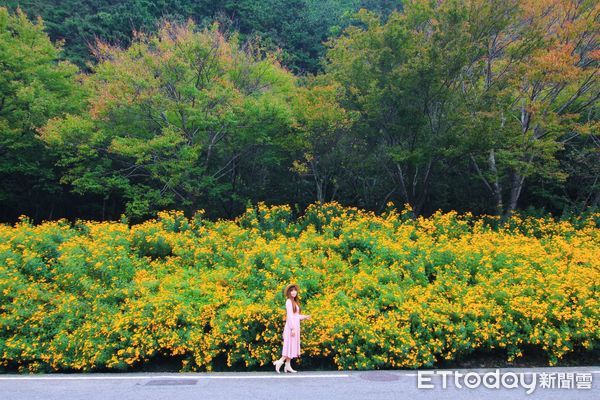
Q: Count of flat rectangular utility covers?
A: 1